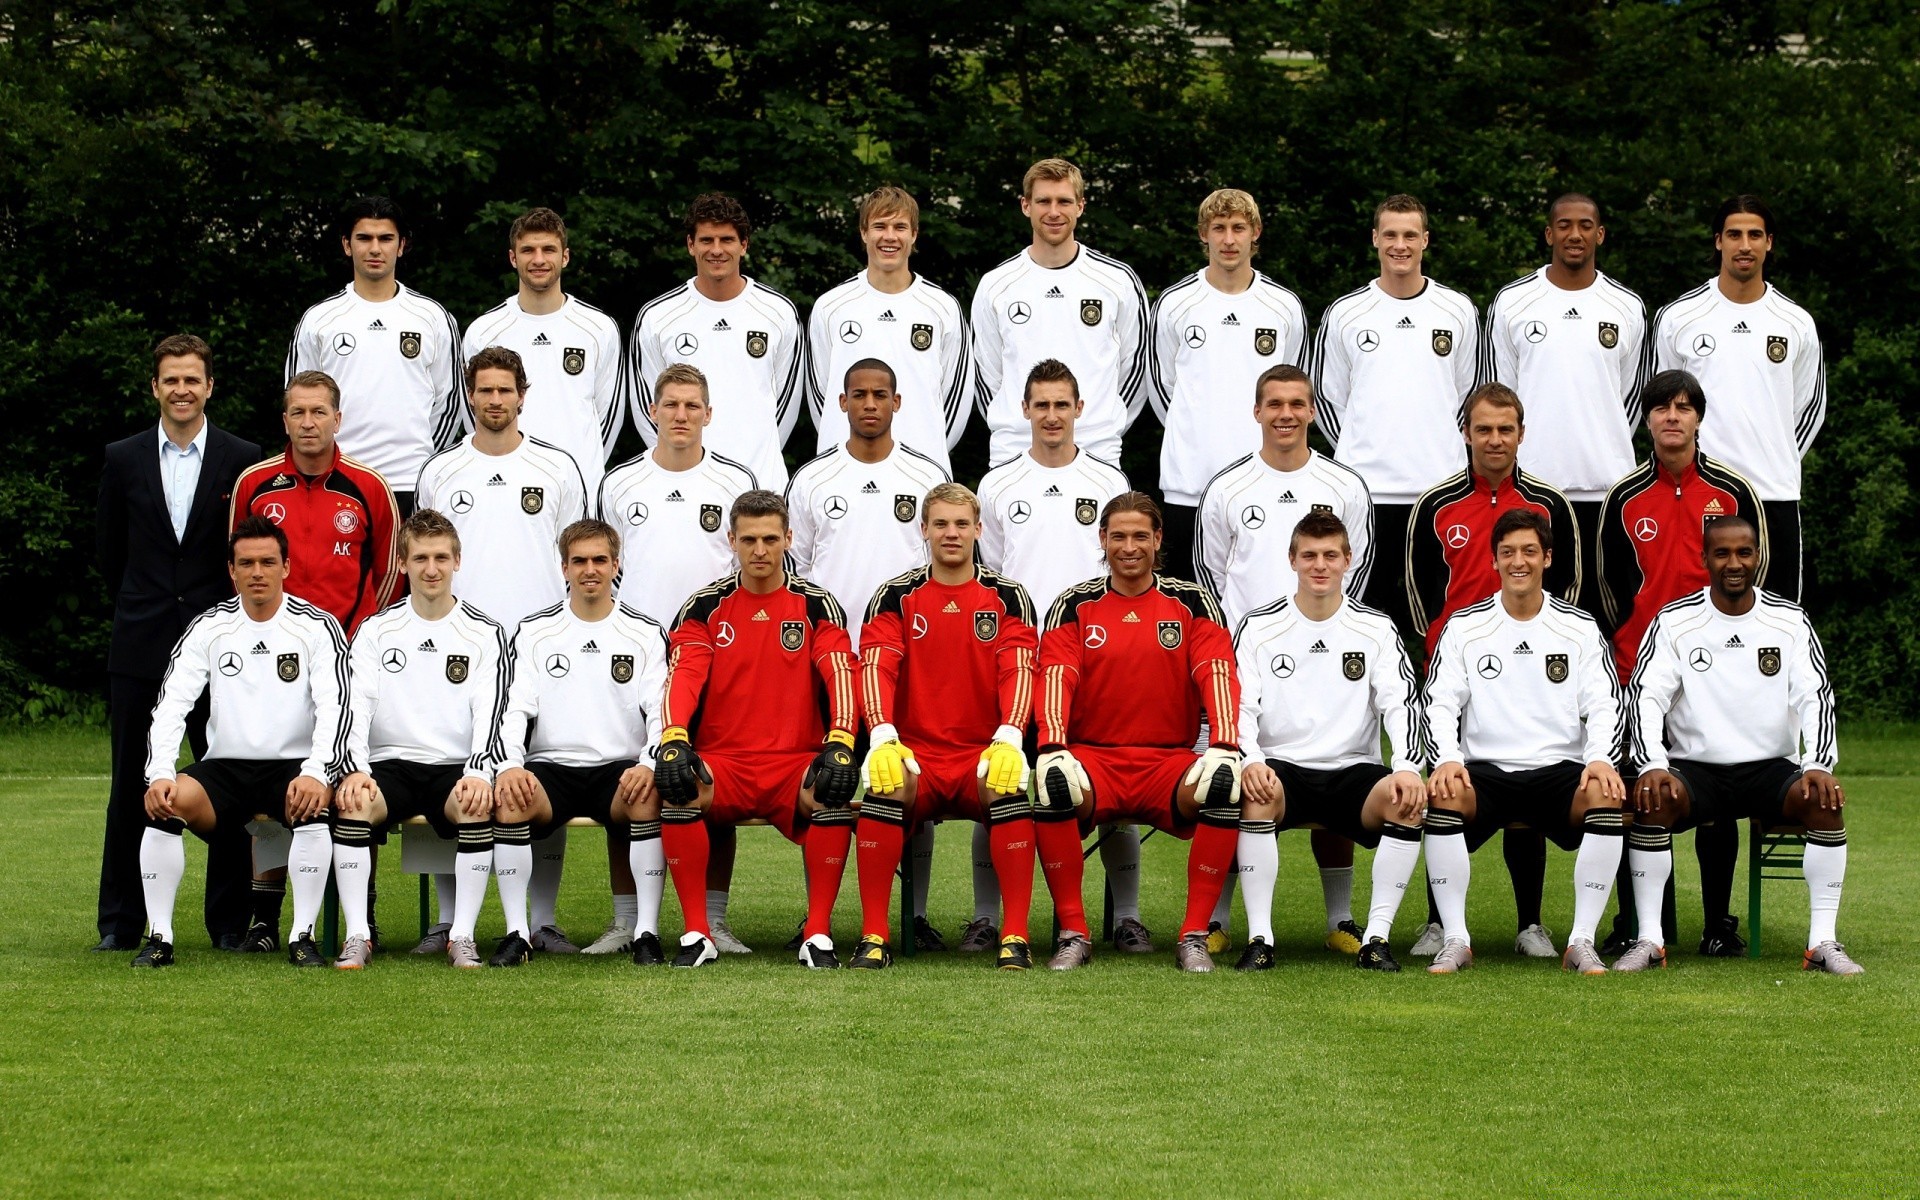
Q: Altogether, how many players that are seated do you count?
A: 9